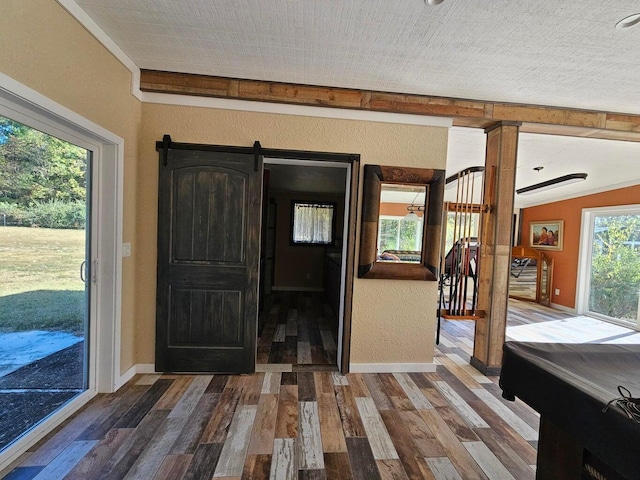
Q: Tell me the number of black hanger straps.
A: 2